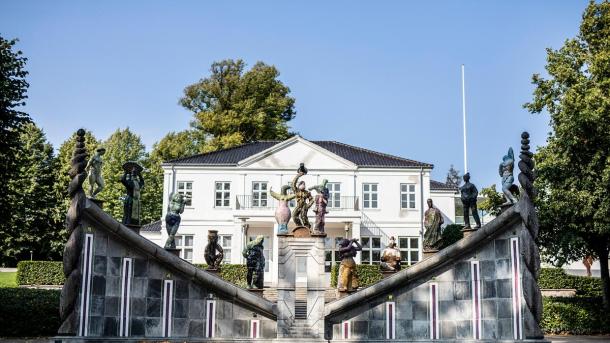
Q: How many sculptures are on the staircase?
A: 13